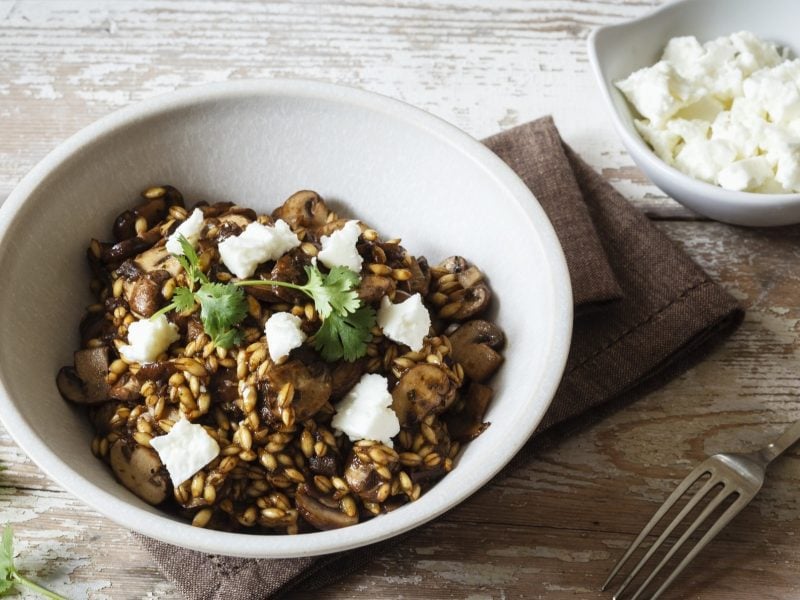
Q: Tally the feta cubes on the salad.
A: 8